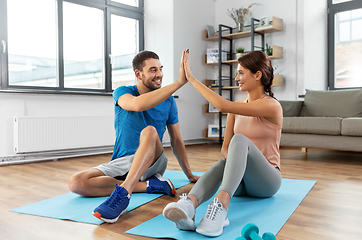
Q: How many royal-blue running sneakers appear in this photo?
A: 2